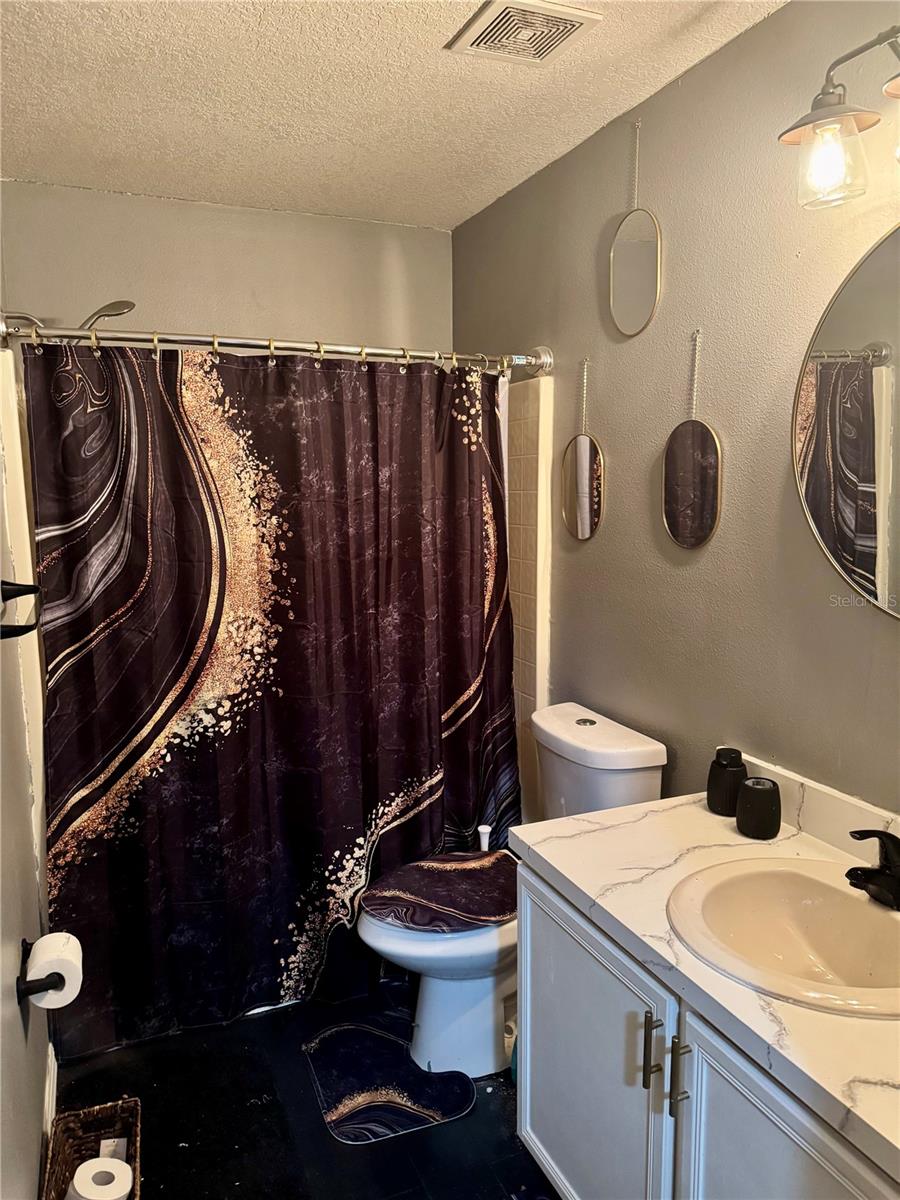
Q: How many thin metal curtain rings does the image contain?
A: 12